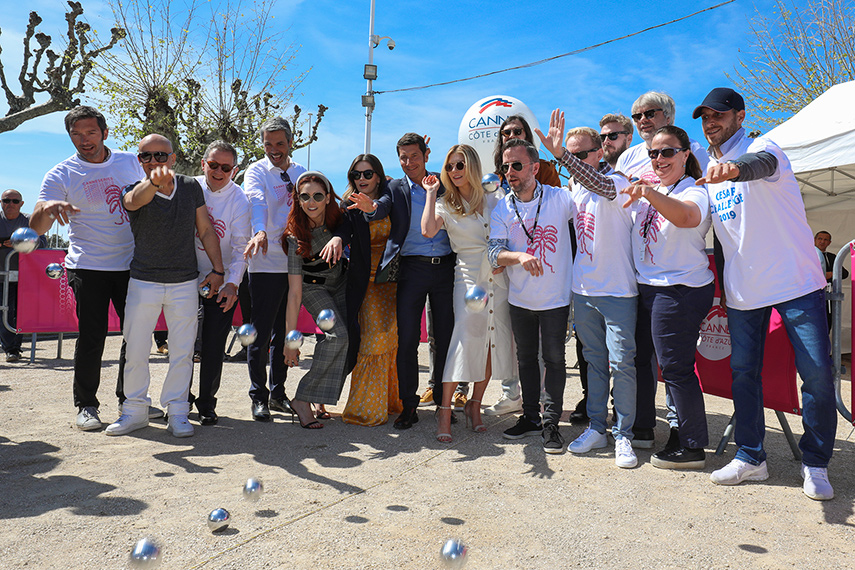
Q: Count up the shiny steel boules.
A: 12